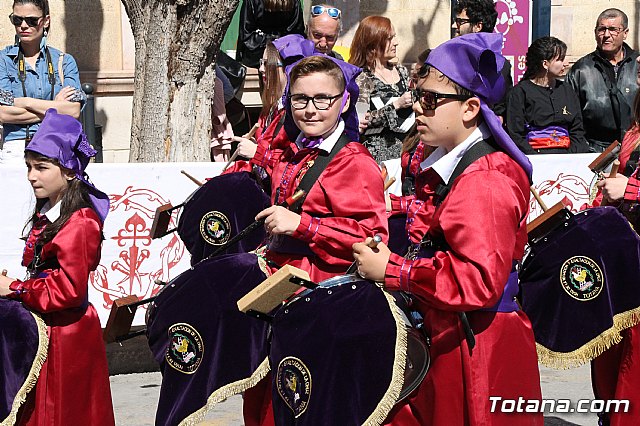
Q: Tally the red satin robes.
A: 6